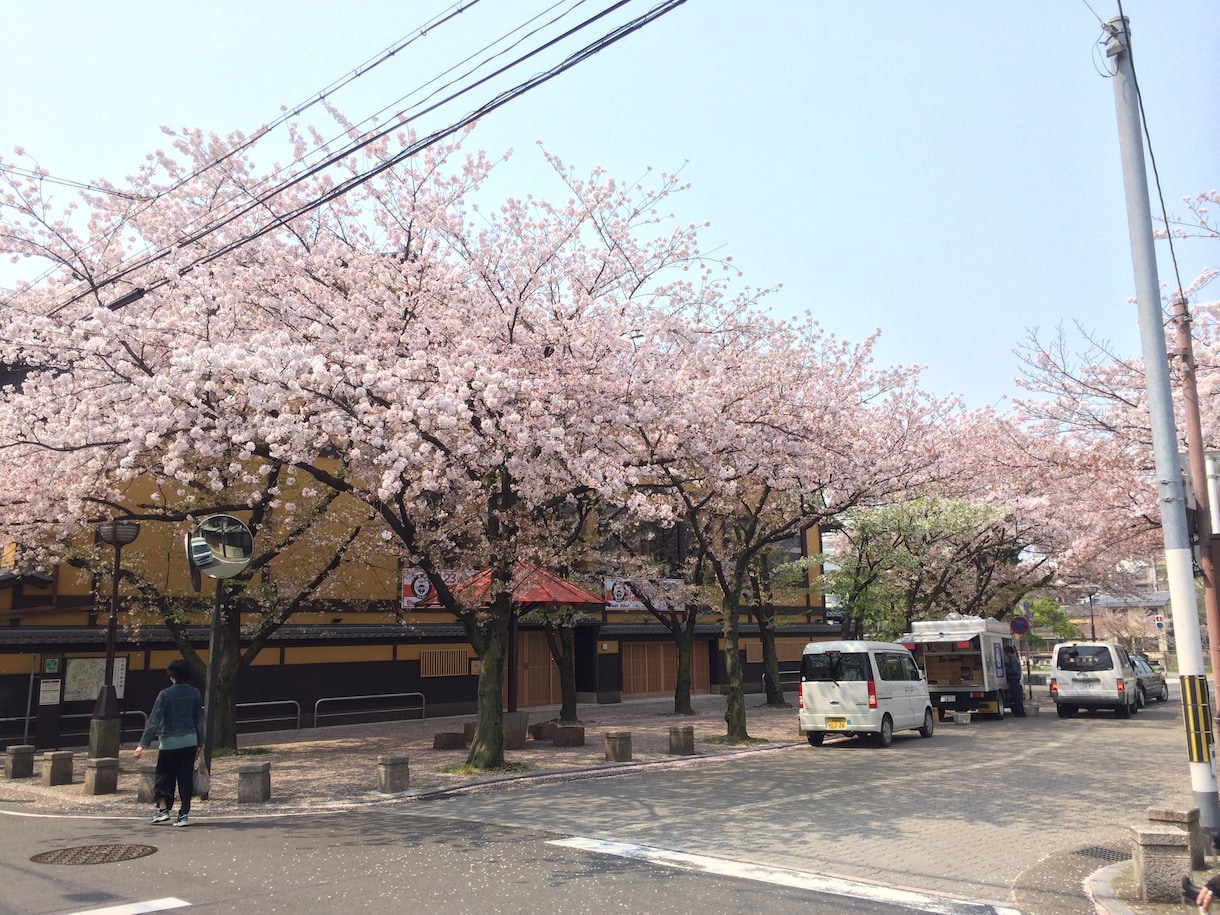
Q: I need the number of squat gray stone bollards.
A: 10